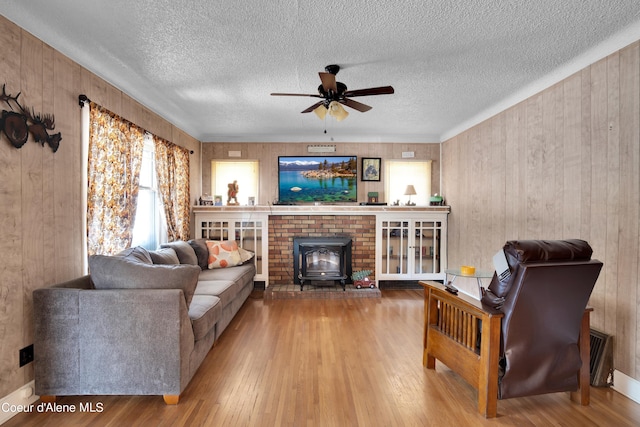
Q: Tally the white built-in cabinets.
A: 2